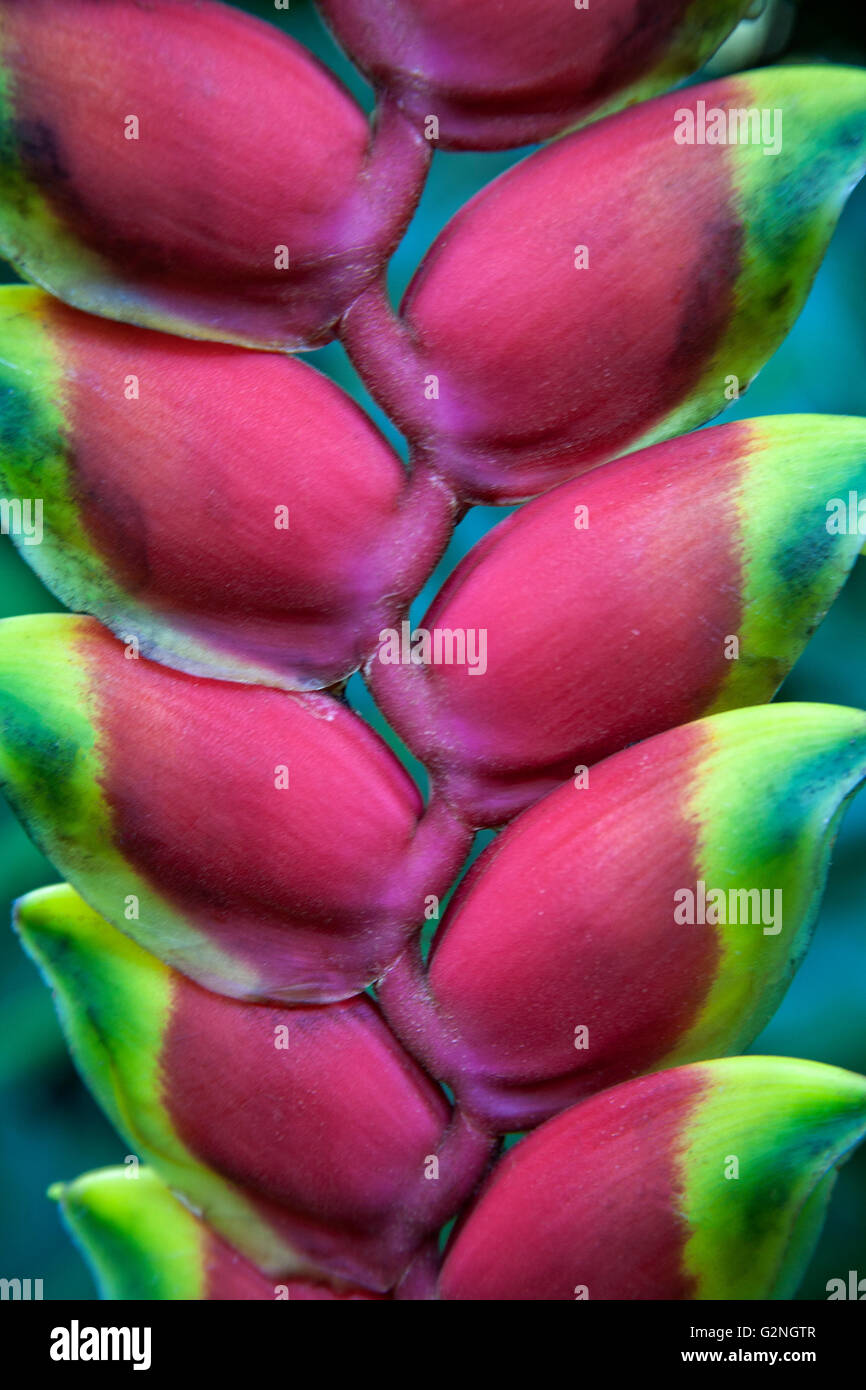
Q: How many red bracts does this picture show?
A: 10